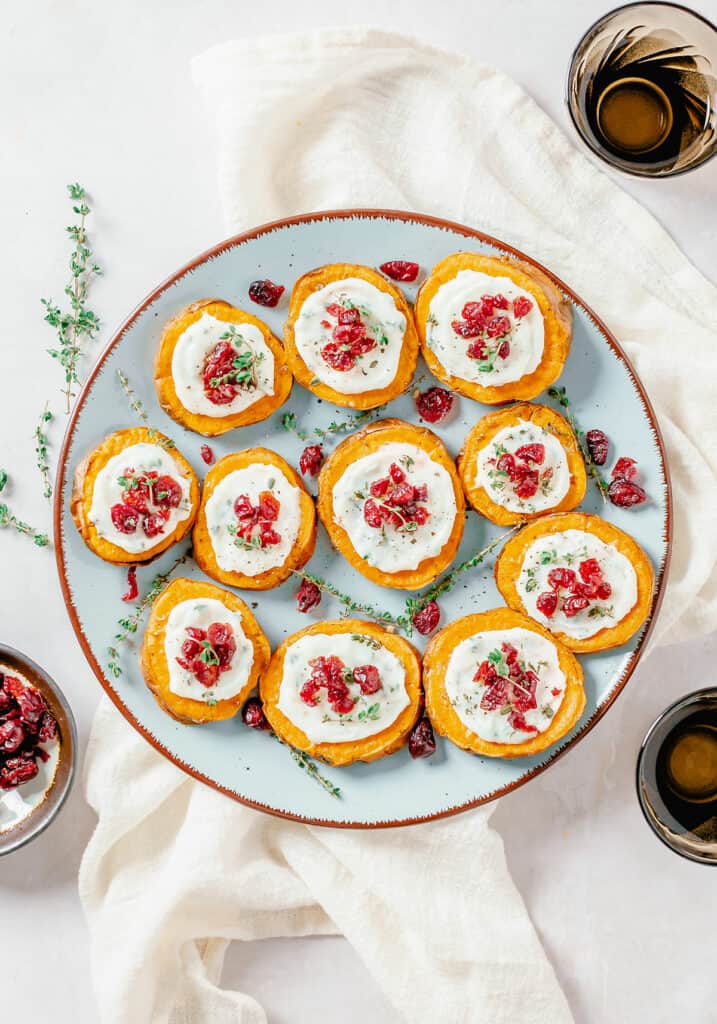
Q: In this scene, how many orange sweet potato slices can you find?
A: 11